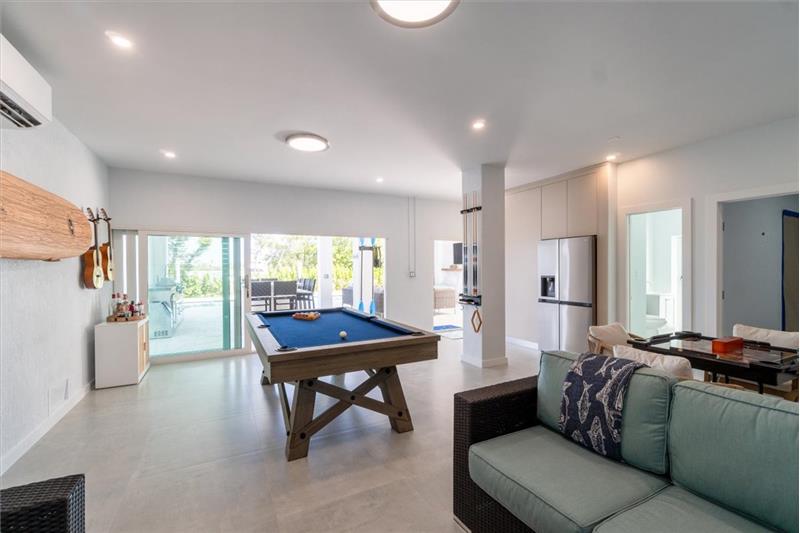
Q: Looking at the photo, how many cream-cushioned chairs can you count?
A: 3